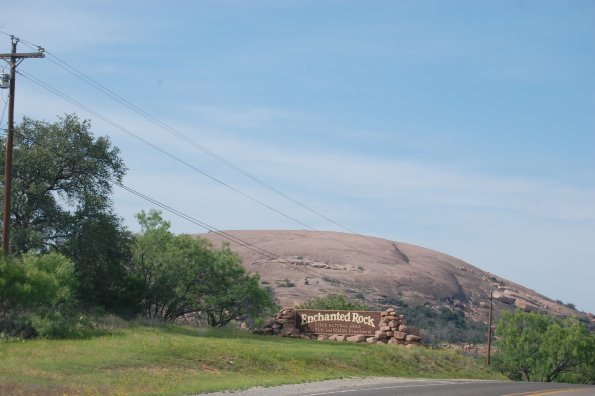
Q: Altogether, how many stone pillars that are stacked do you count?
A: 2